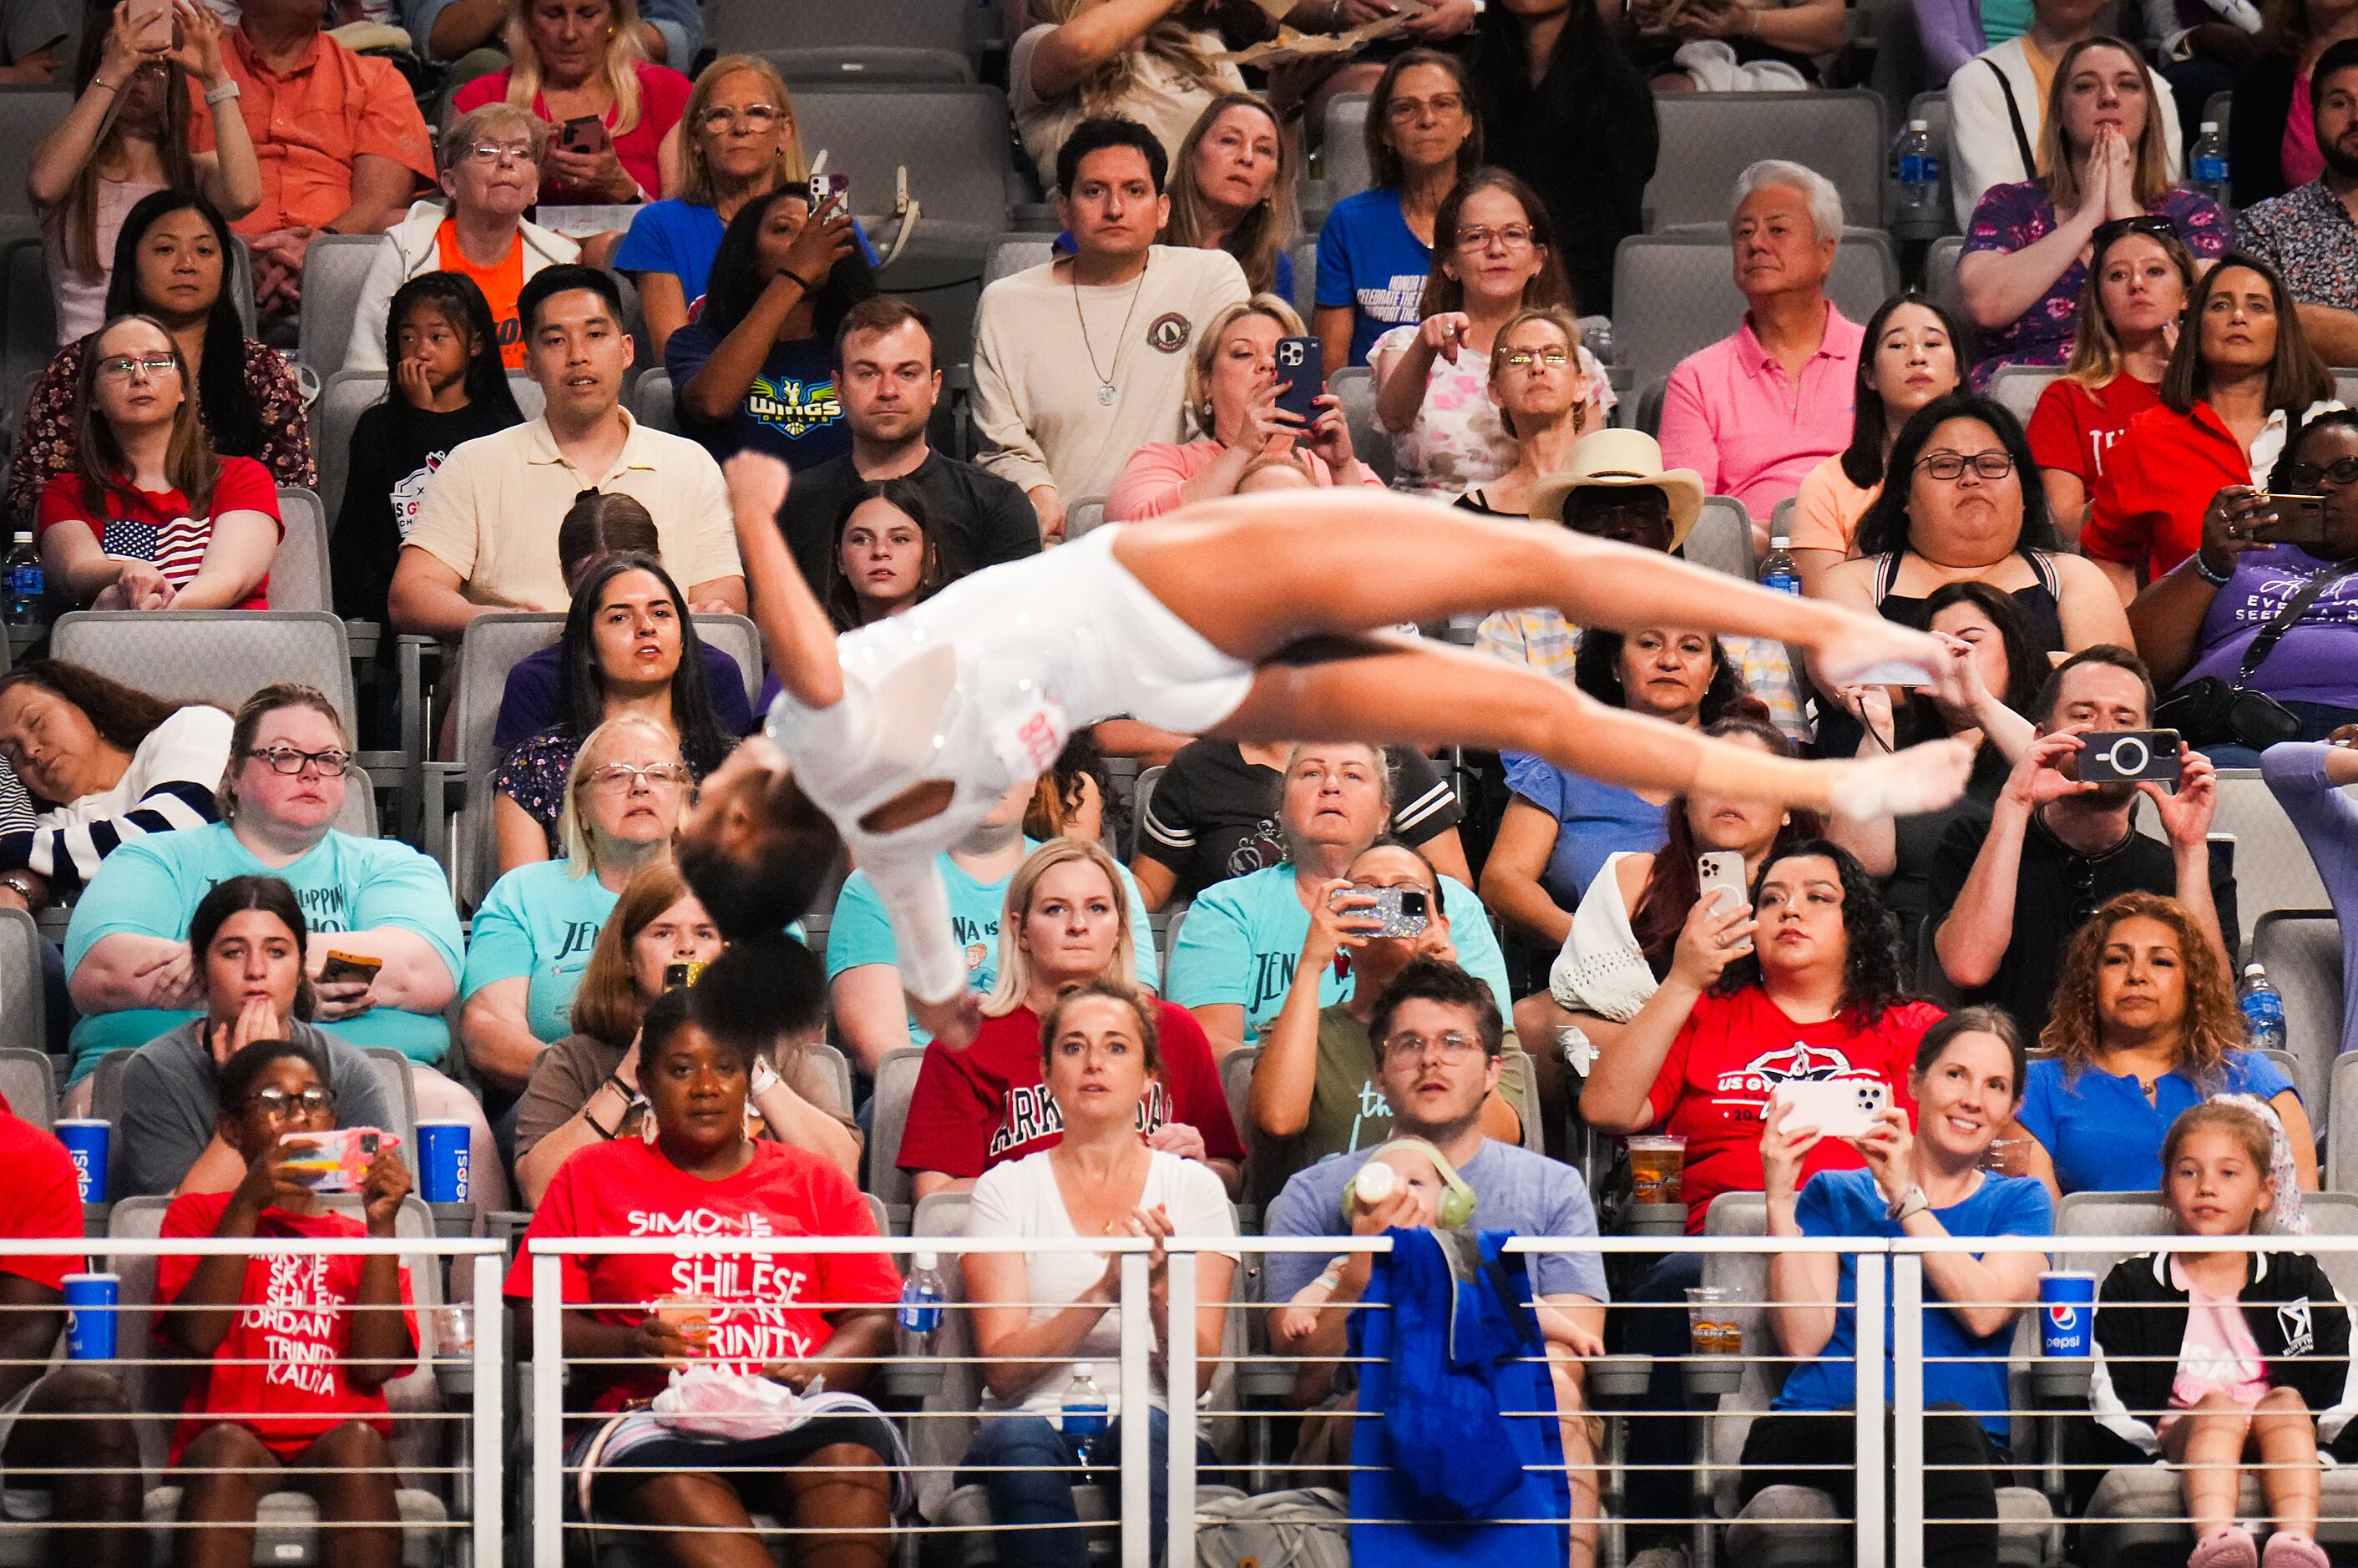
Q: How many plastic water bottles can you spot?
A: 7